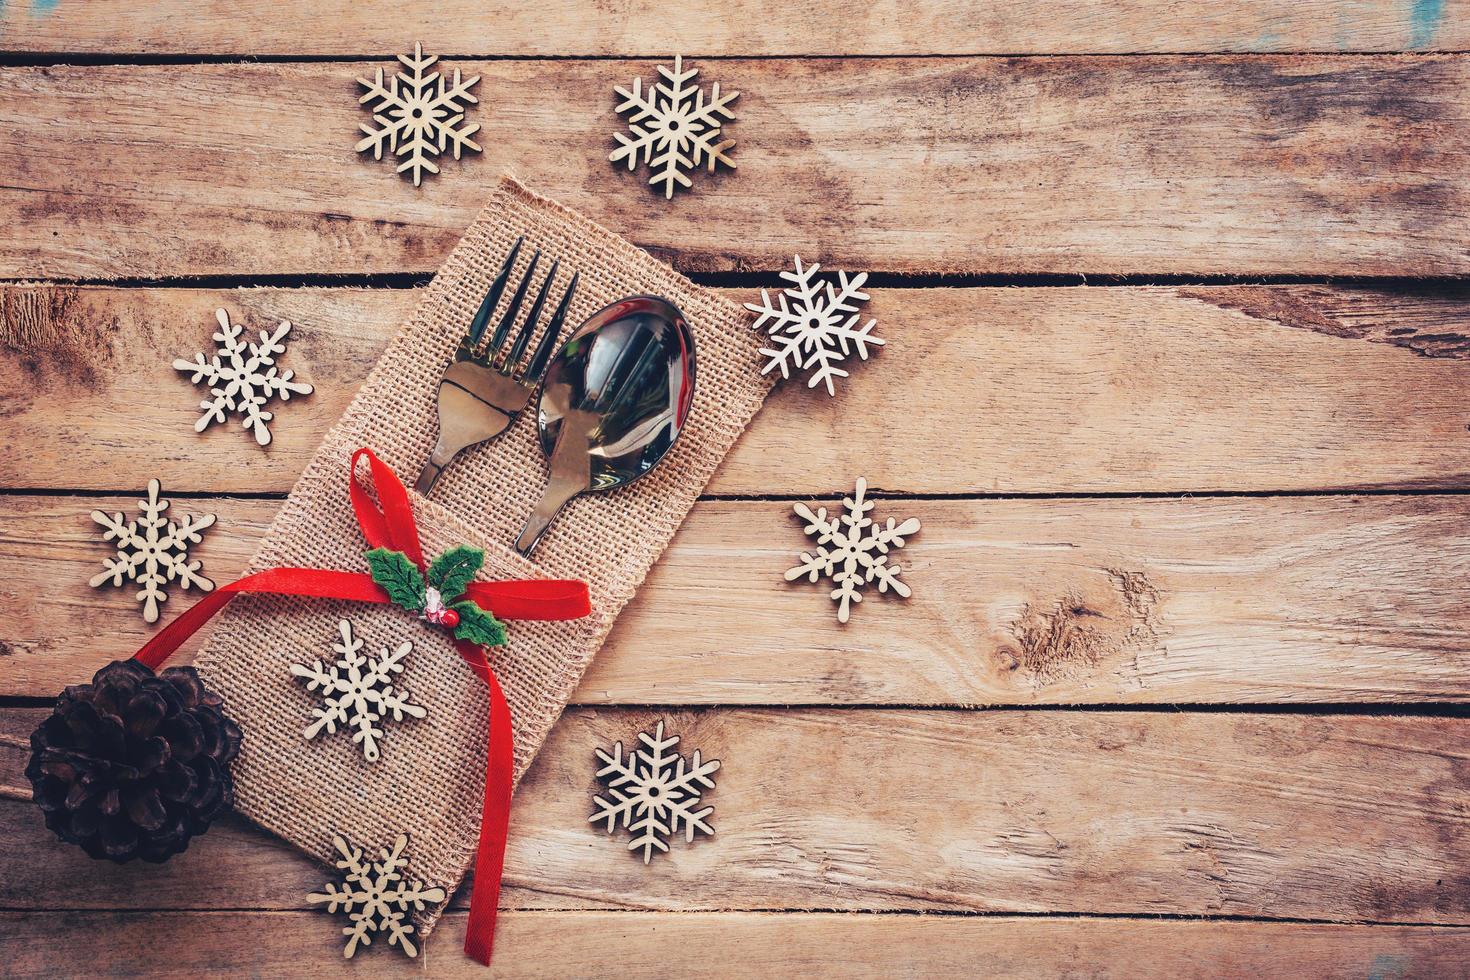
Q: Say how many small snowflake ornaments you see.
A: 9